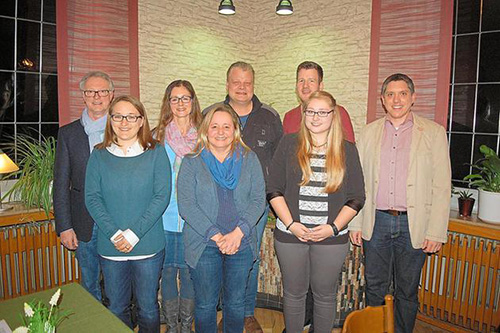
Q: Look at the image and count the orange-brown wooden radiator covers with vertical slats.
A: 2